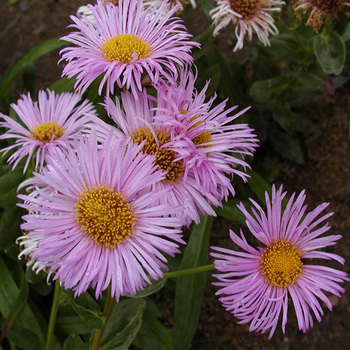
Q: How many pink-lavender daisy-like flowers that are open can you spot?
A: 6